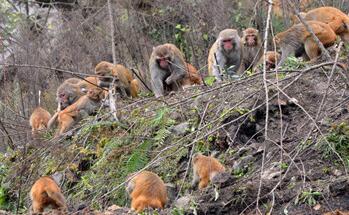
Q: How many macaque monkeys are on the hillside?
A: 13